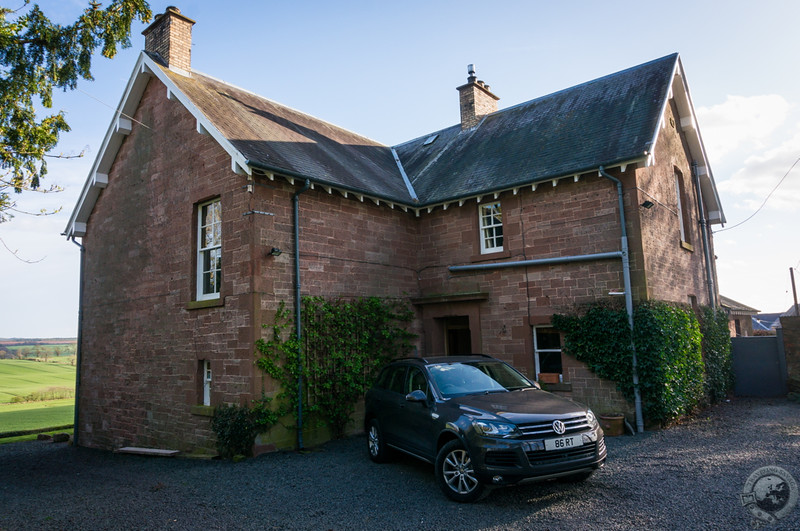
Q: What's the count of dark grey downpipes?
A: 4